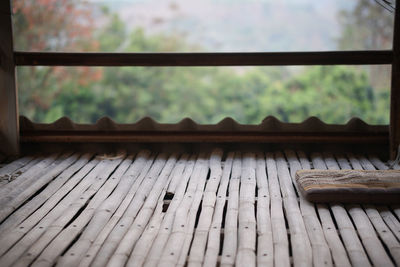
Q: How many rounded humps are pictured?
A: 9